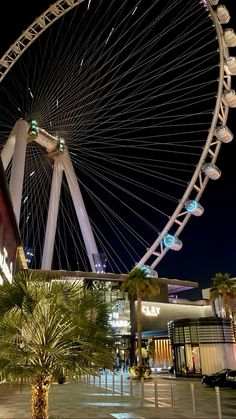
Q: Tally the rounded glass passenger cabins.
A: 10